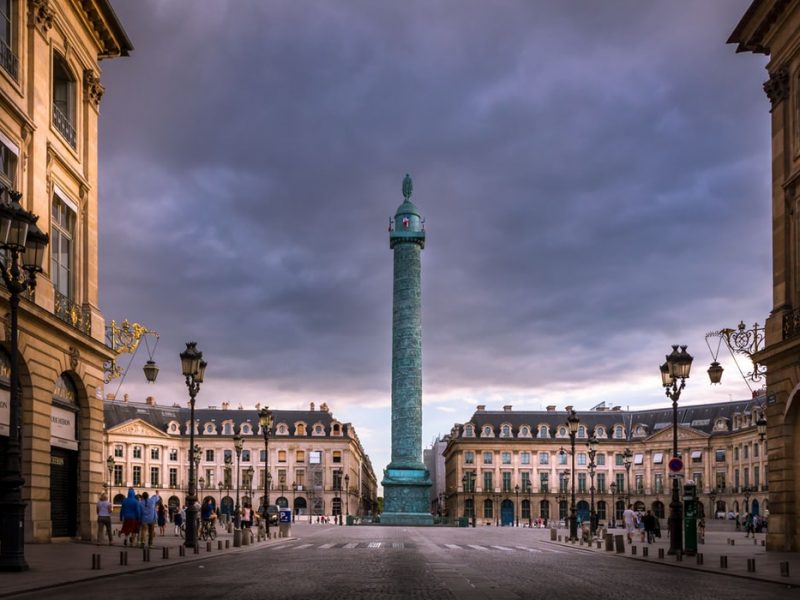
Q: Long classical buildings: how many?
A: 2